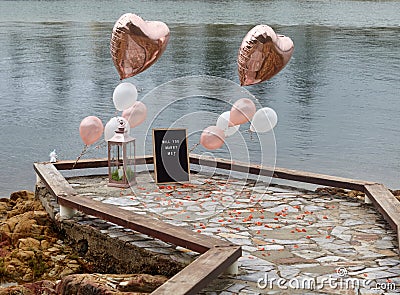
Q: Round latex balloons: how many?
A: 8